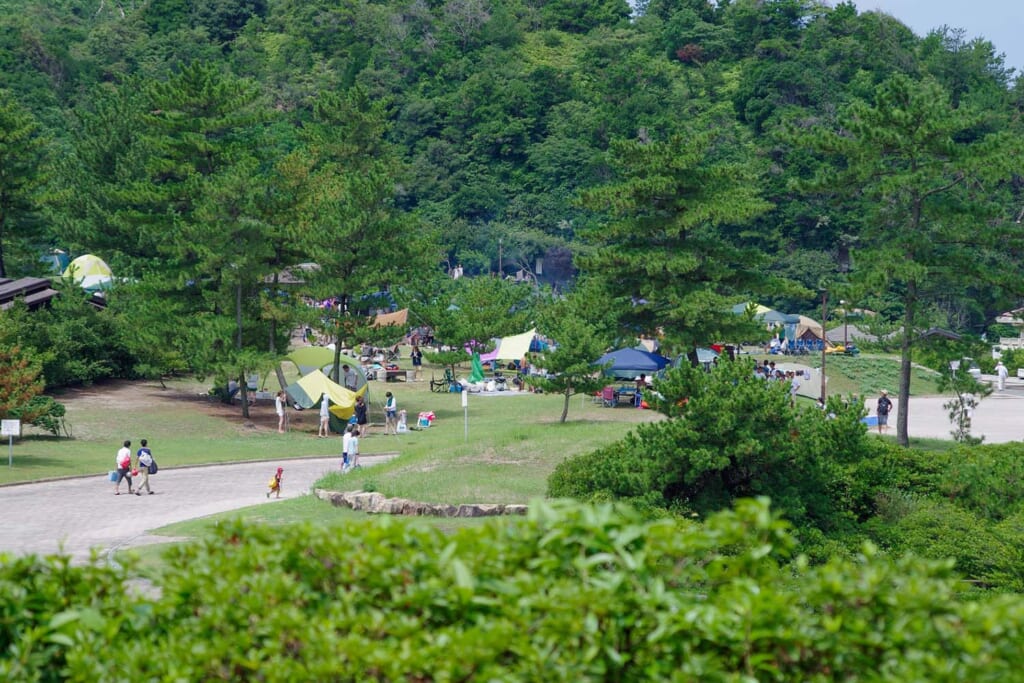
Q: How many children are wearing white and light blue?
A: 2